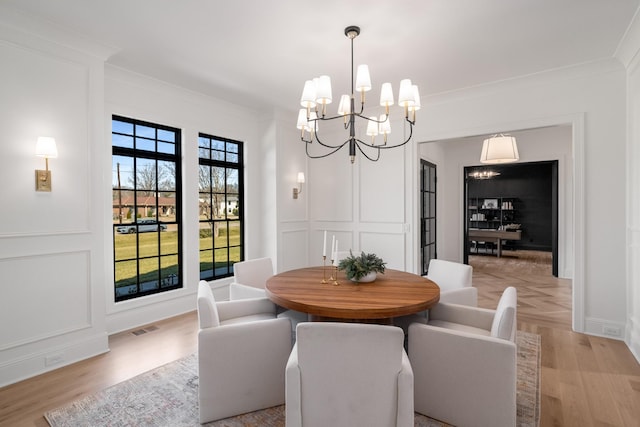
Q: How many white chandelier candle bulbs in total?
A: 12